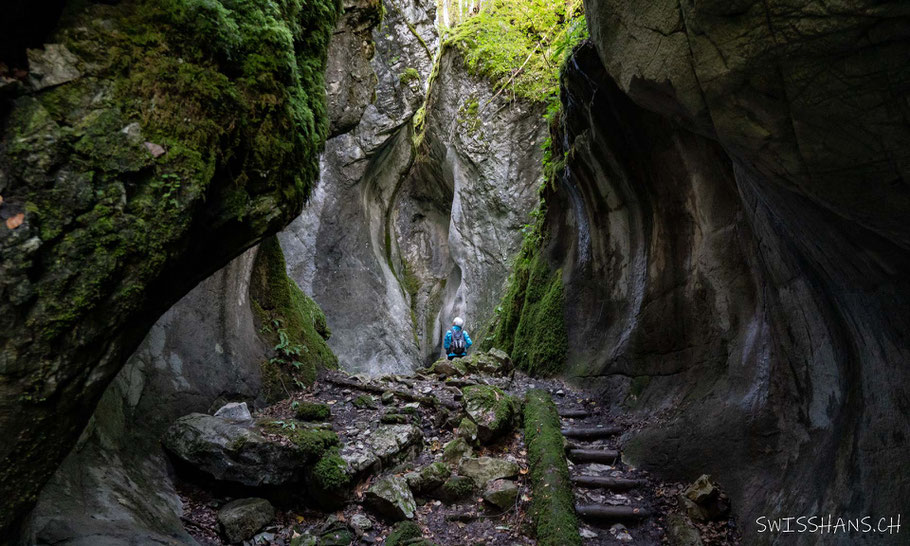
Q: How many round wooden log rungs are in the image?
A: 5